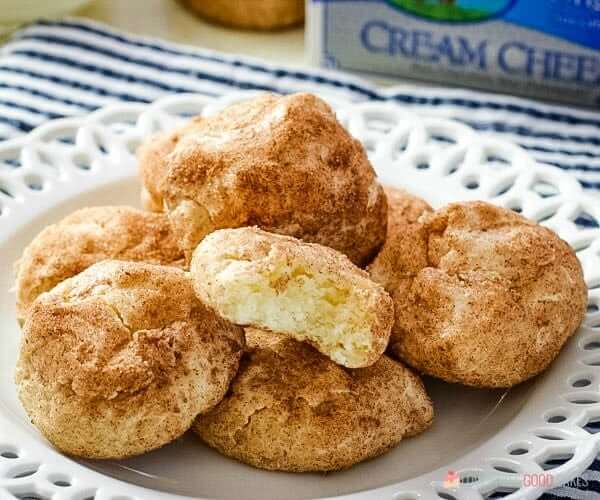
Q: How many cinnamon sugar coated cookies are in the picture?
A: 7